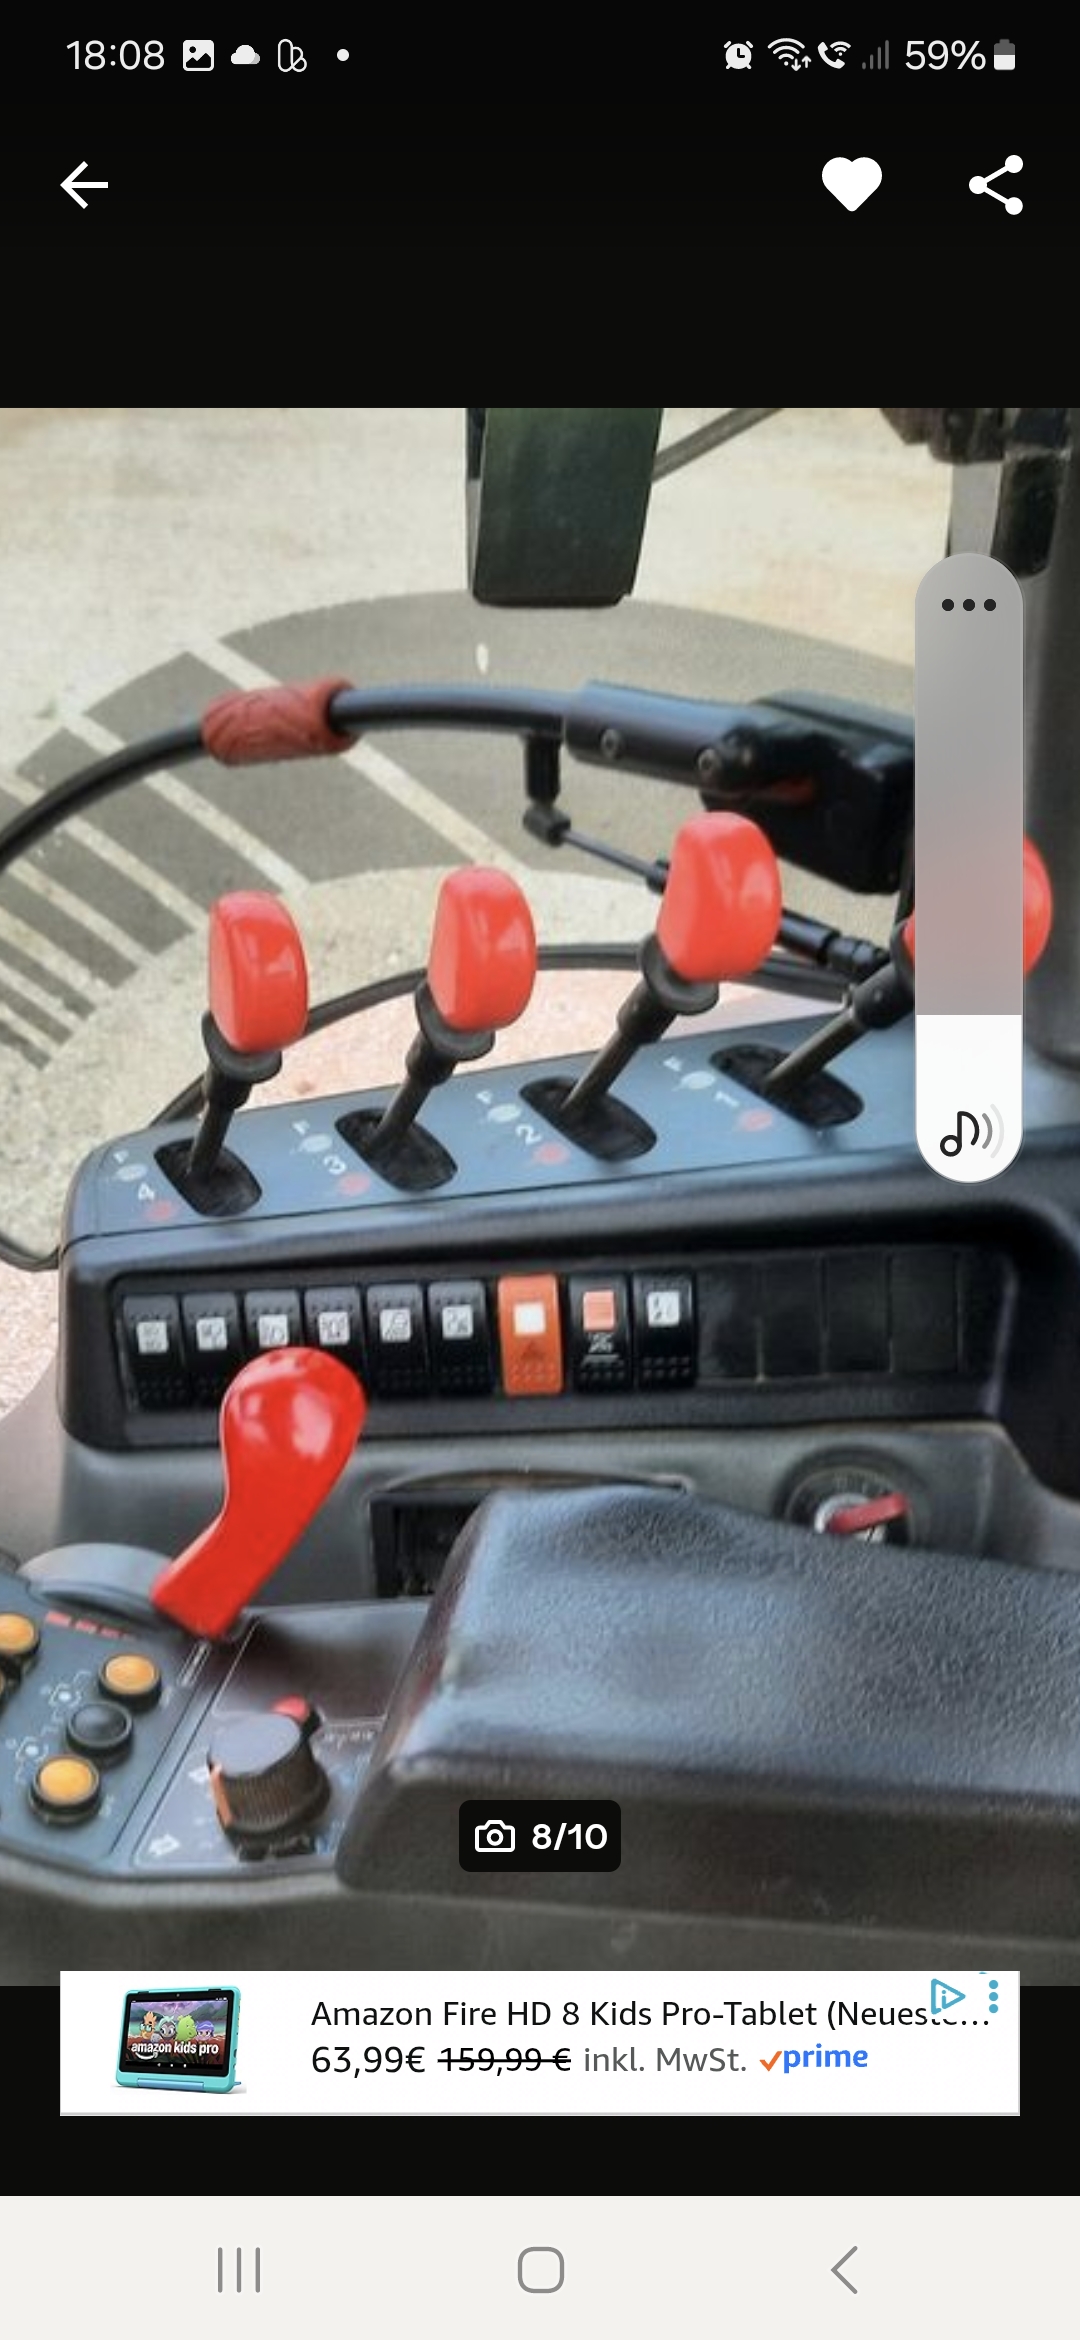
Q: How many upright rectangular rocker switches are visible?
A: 9